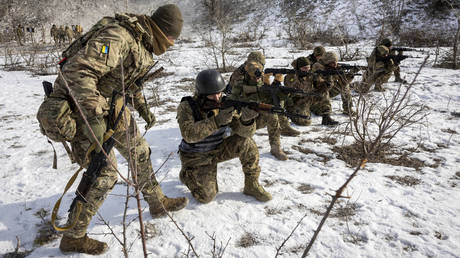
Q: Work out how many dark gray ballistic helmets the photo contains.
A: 1